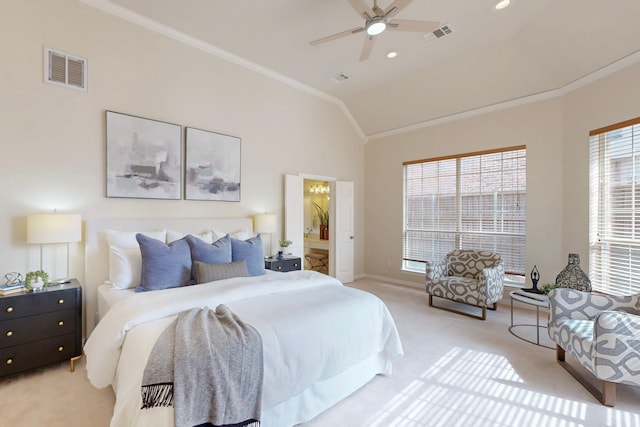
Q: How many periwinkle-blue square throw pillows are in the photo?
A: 3